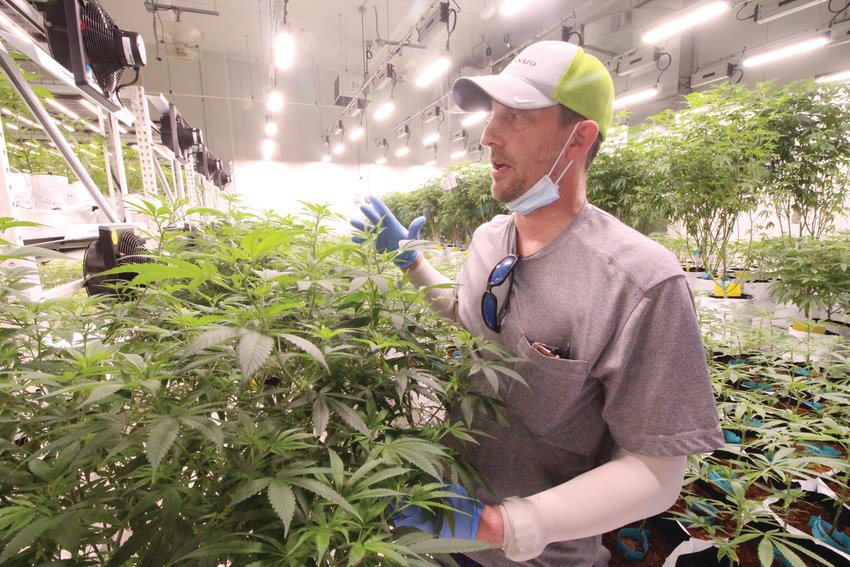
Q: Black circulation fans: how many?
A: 5